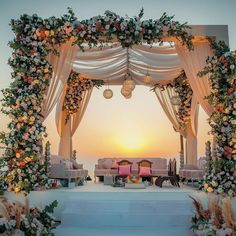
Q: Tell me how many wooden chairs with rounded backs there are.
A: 2